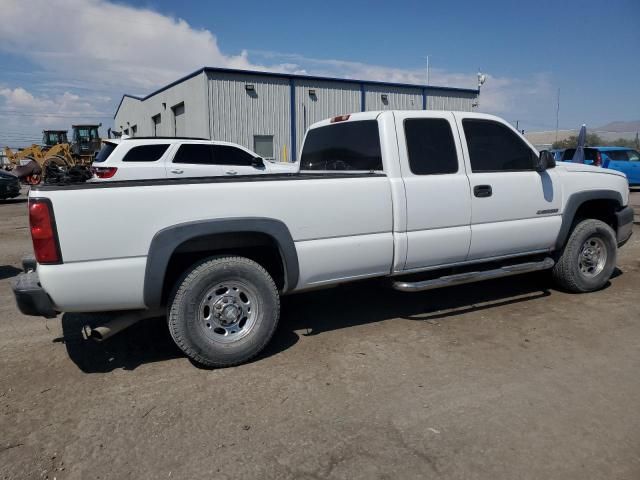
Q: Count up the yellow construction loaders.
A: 2